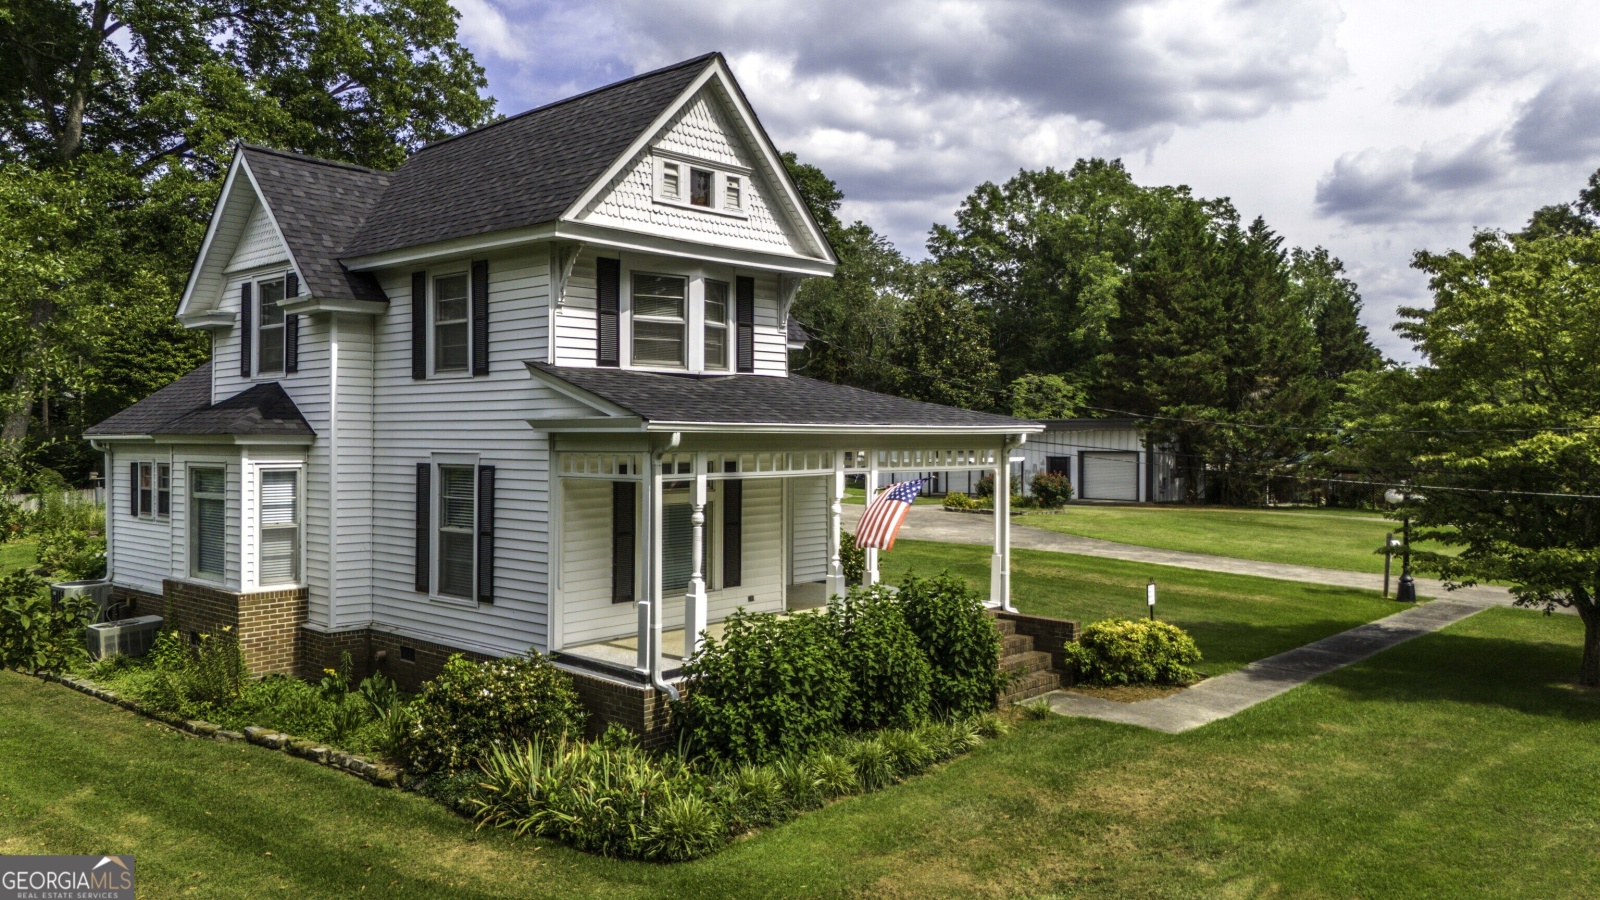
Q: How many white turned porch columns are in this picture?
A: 2